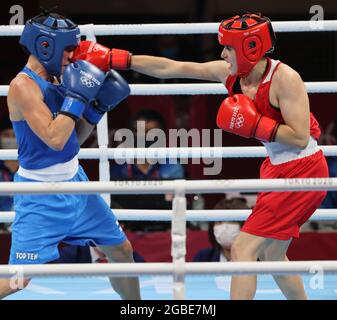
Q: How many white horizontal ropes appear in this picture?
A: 6